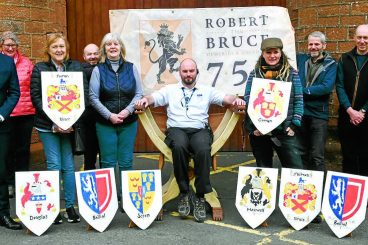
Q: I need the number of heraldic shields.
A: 8